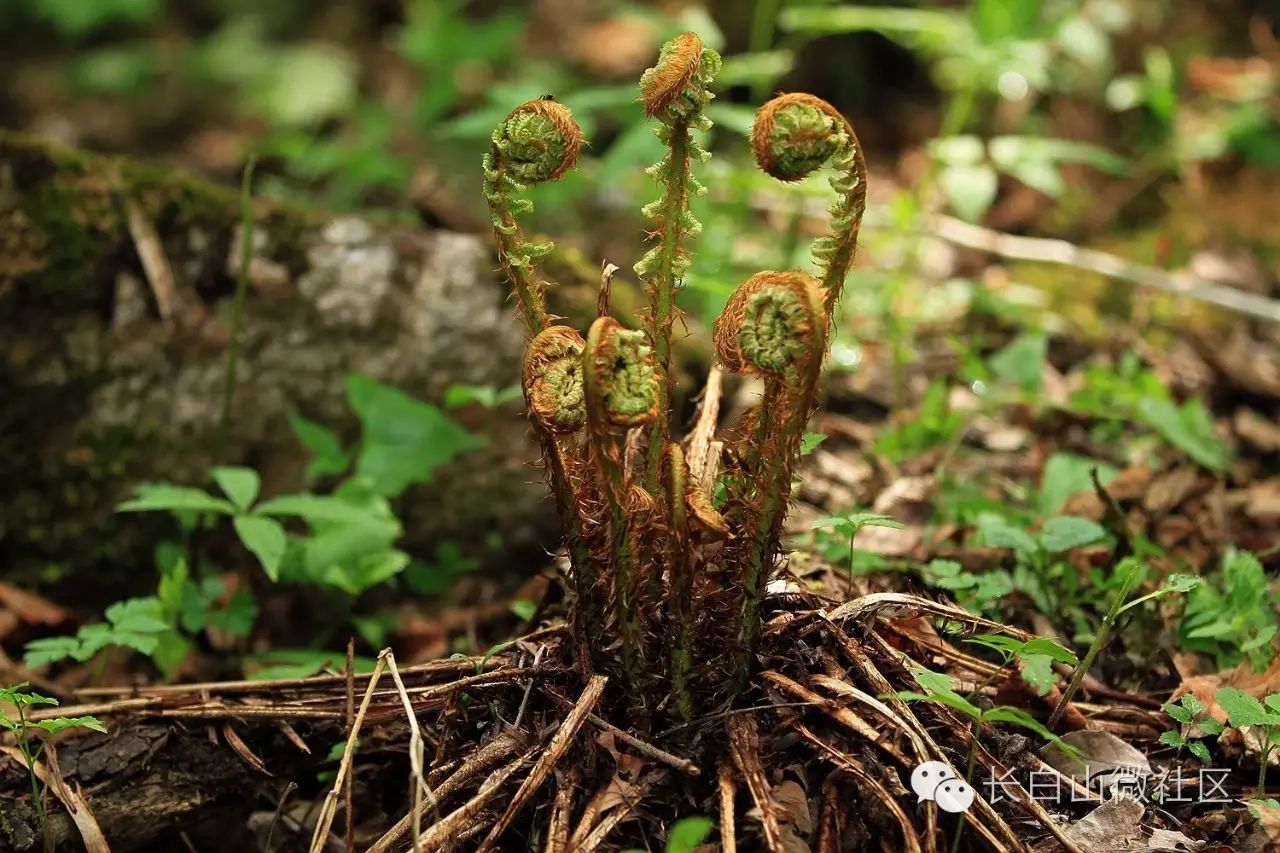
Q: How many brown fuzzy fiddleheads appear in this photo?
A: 6